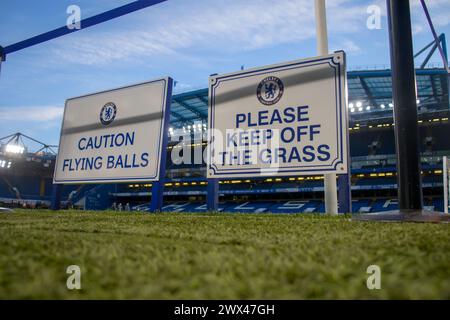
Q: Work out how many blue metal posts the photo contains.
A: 4